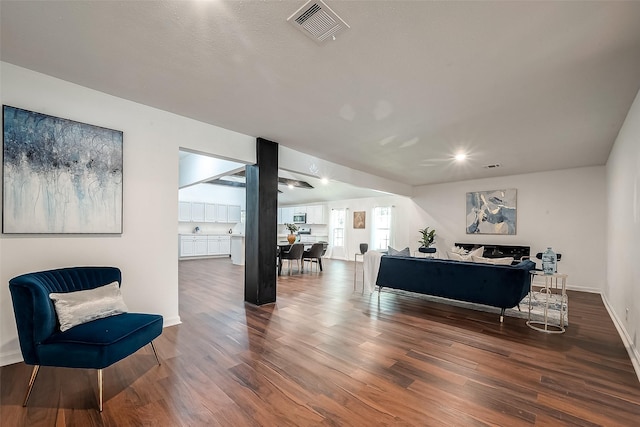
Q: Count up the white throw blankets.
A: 1